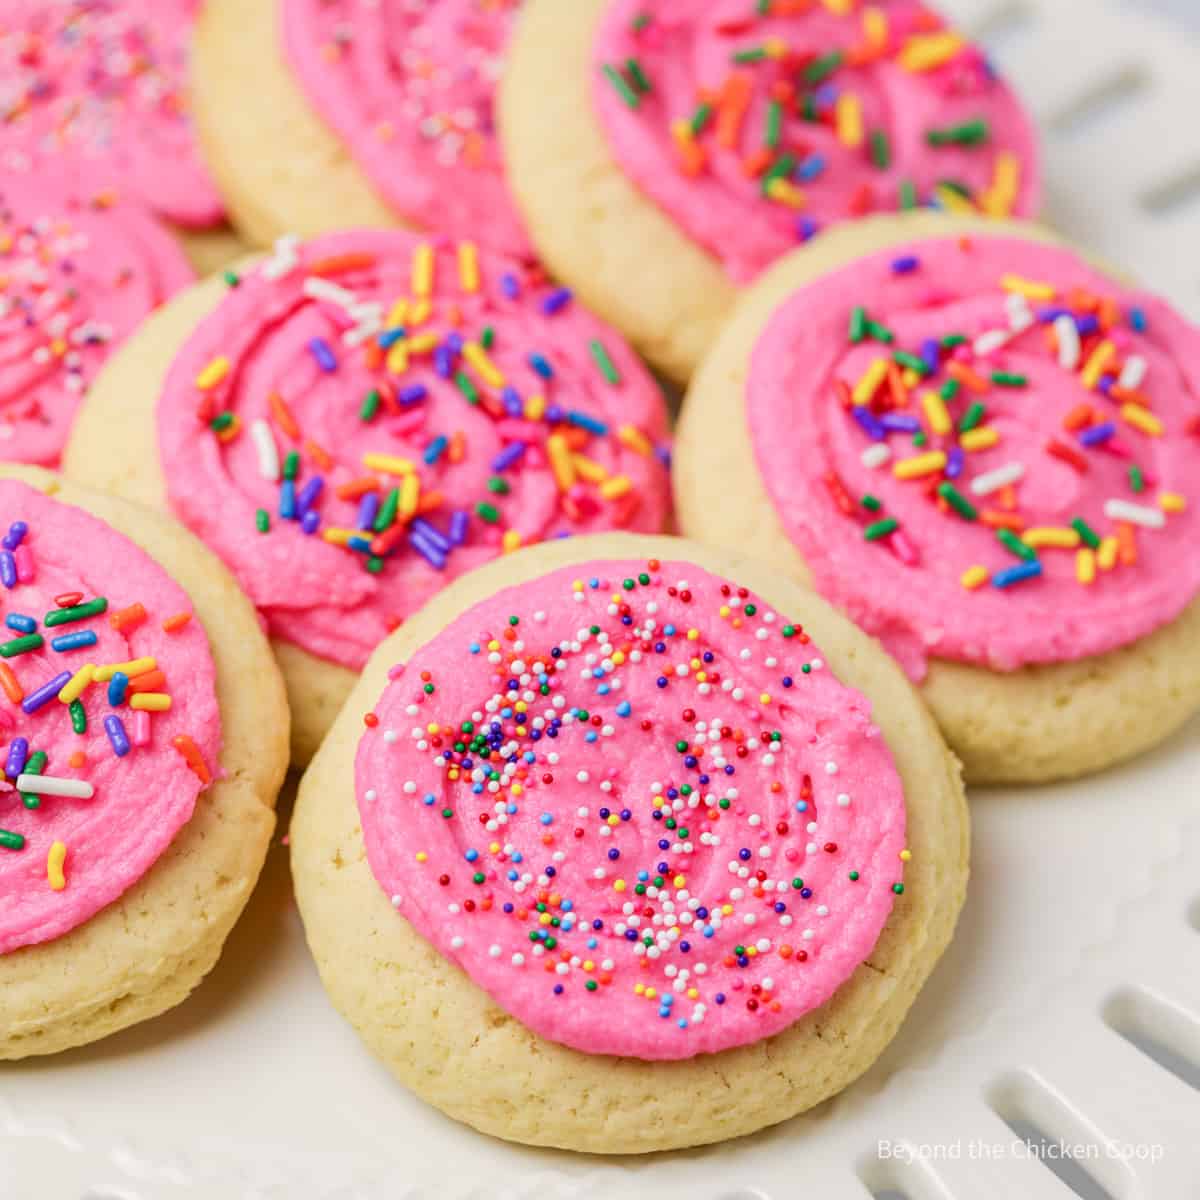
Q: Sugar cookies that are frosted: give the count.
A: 8